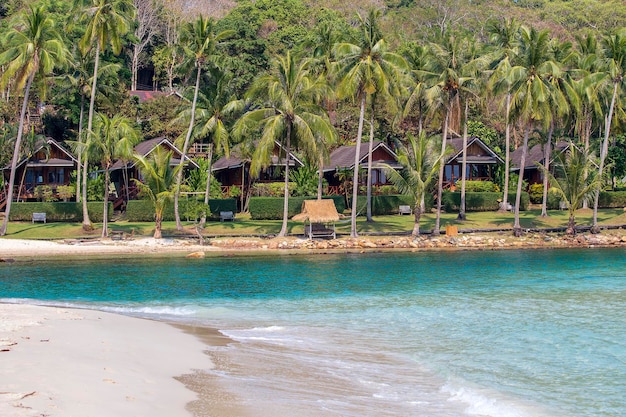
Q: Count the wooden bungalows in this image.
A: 6